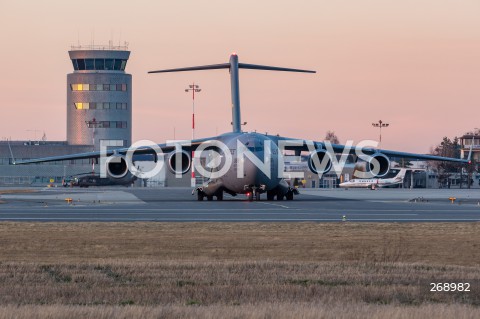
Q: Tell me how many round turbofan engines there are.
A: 4